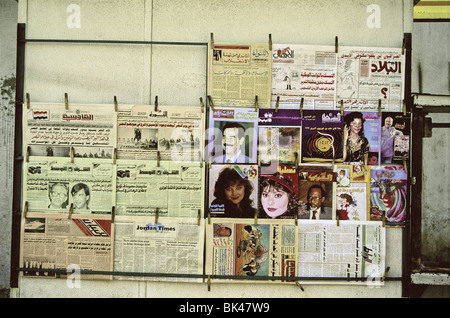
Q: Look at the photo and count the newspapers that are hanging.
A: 11